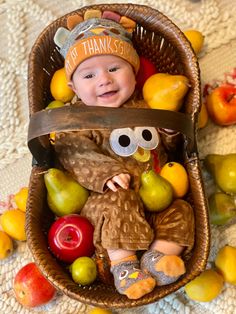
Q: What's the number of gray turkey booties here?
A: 2